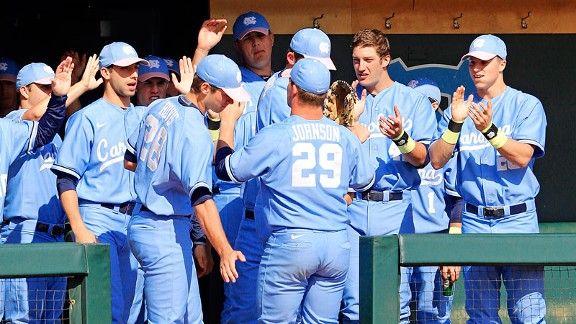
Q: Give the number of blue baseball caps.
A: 11